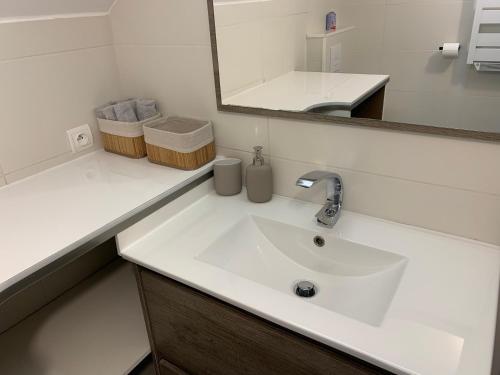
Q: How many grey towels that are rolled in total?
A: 3